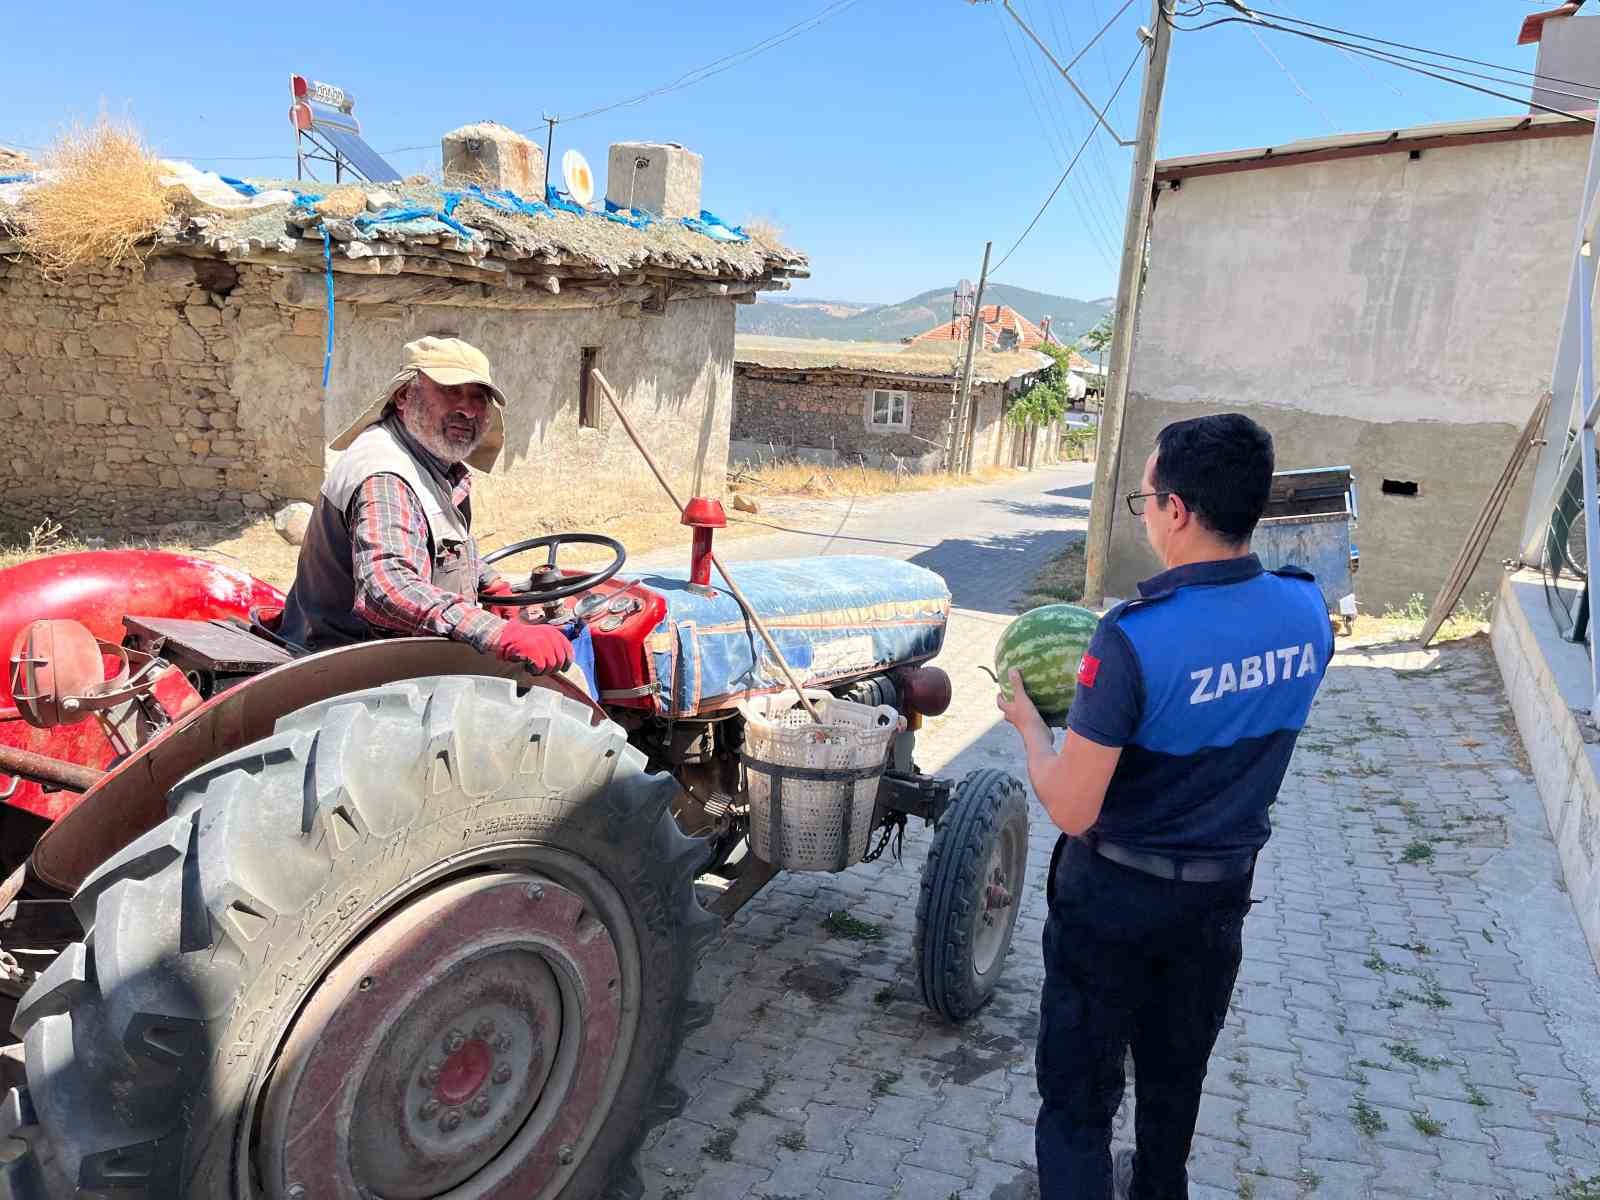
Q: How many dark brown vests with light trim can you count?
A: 1